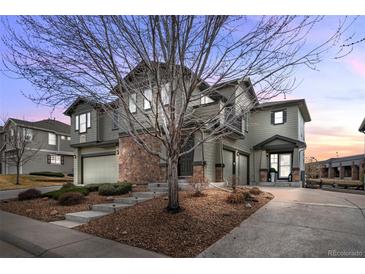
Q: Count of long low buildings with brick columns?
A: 1